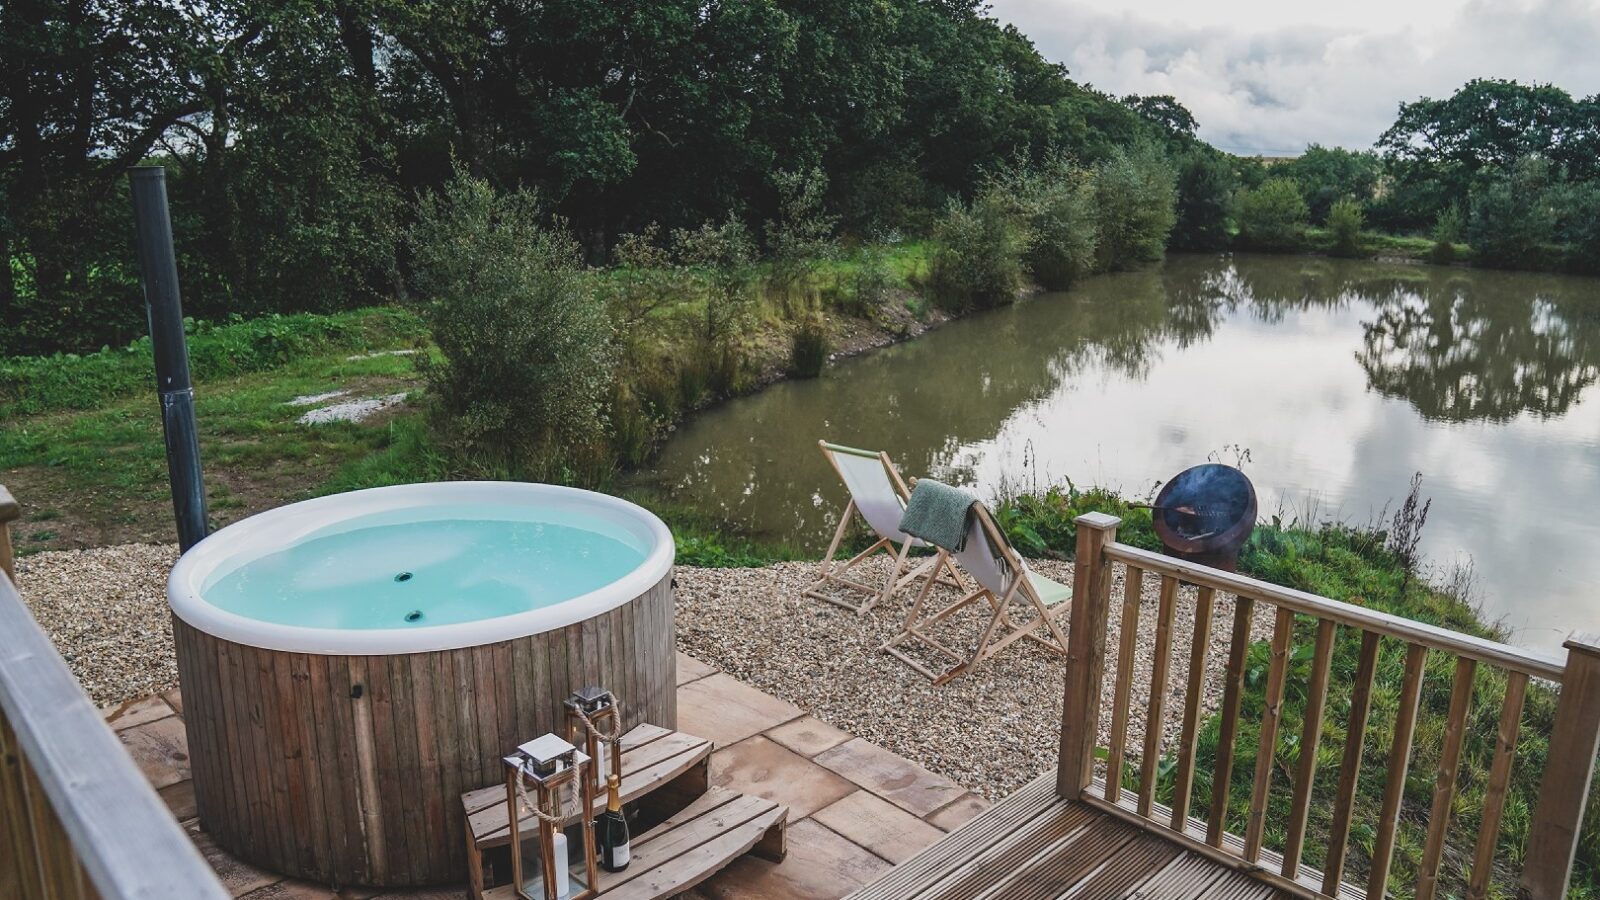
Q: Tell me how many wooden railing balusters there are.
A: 10